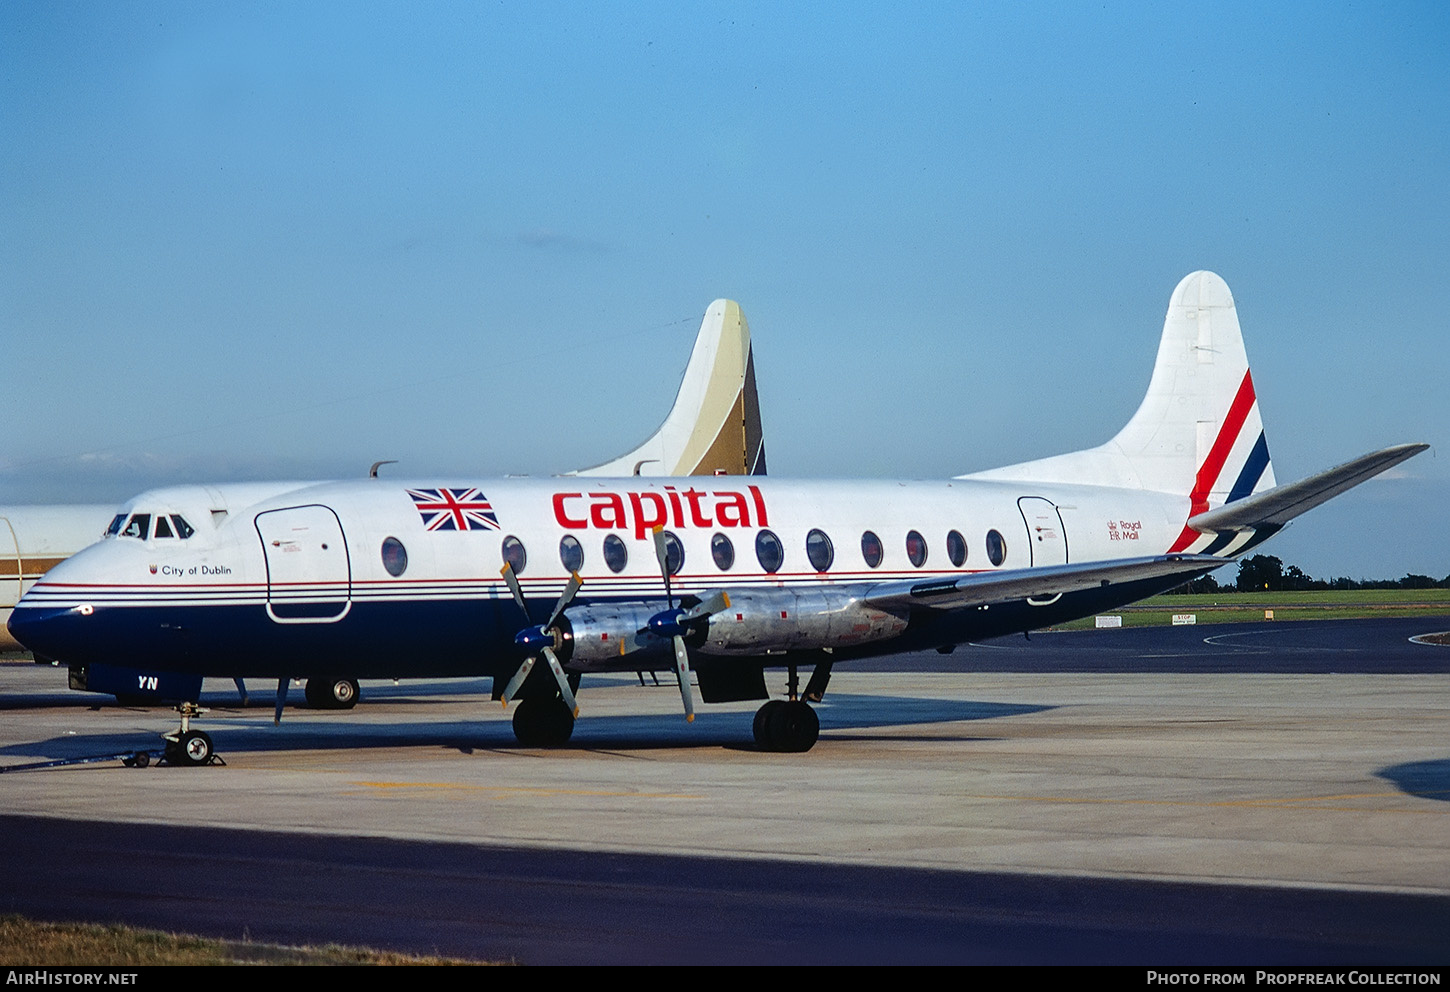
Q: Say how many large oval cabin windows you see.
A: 12